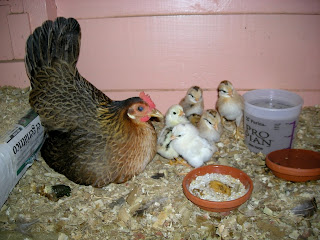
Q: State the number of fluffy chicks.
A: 5